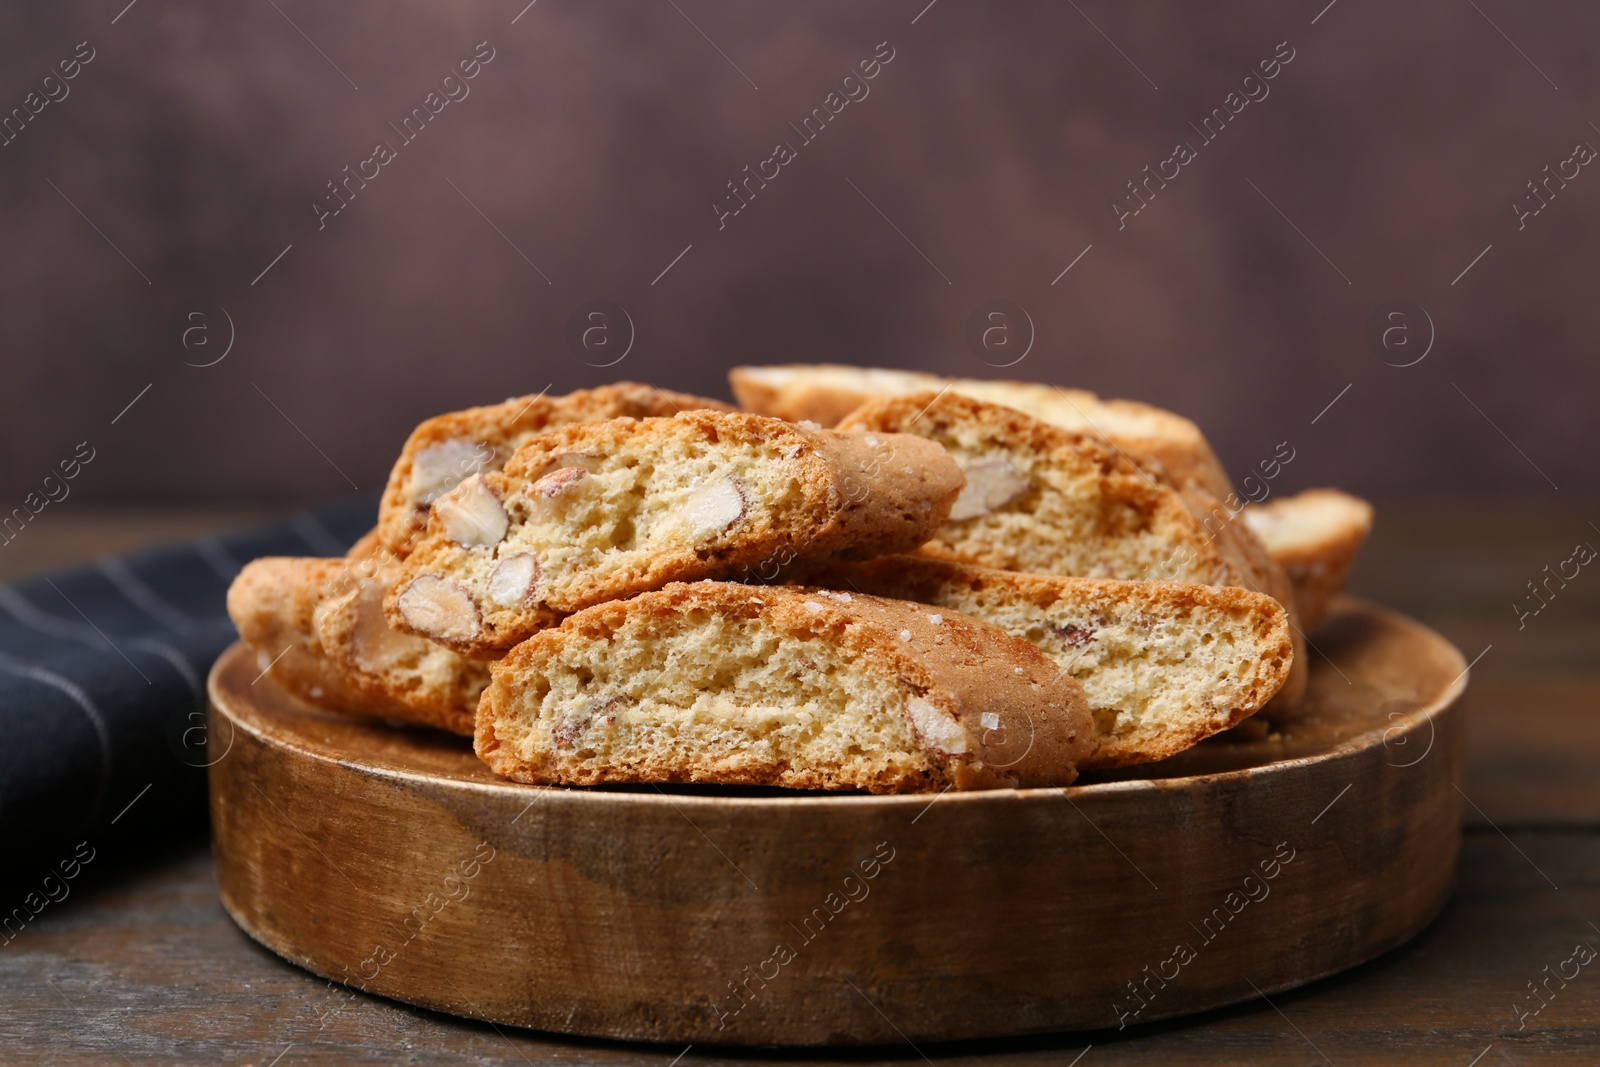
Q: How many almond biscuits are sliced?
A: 8